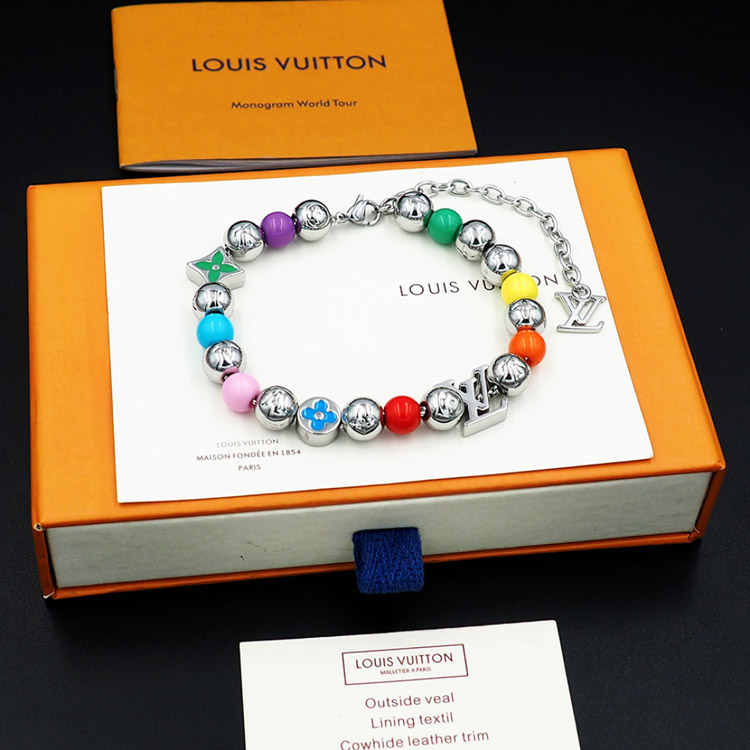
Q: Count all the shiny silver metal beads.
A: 12